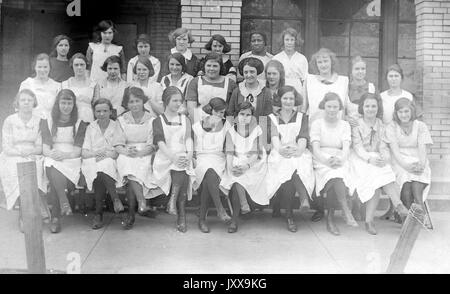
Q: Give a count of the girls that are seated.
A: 11